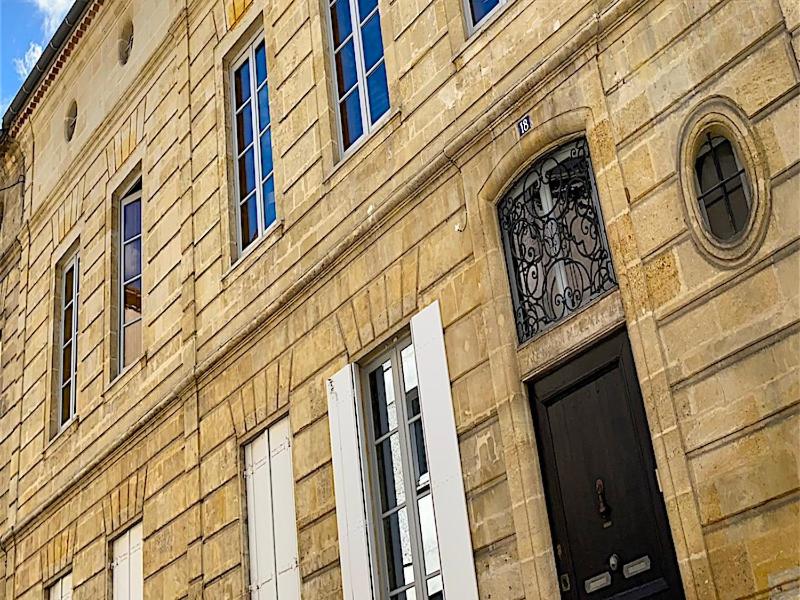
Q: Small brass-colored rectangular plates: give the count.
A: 2